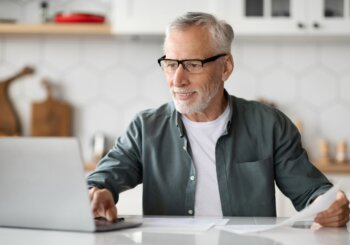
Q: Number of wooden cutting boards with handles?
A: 2